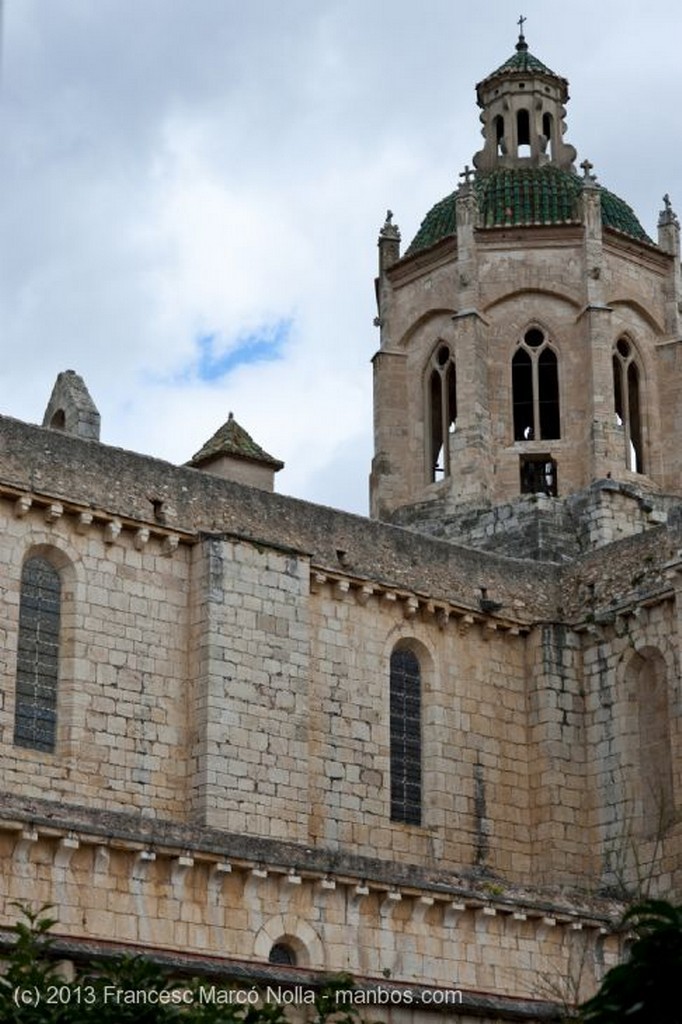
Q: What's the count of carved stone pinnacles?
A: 4